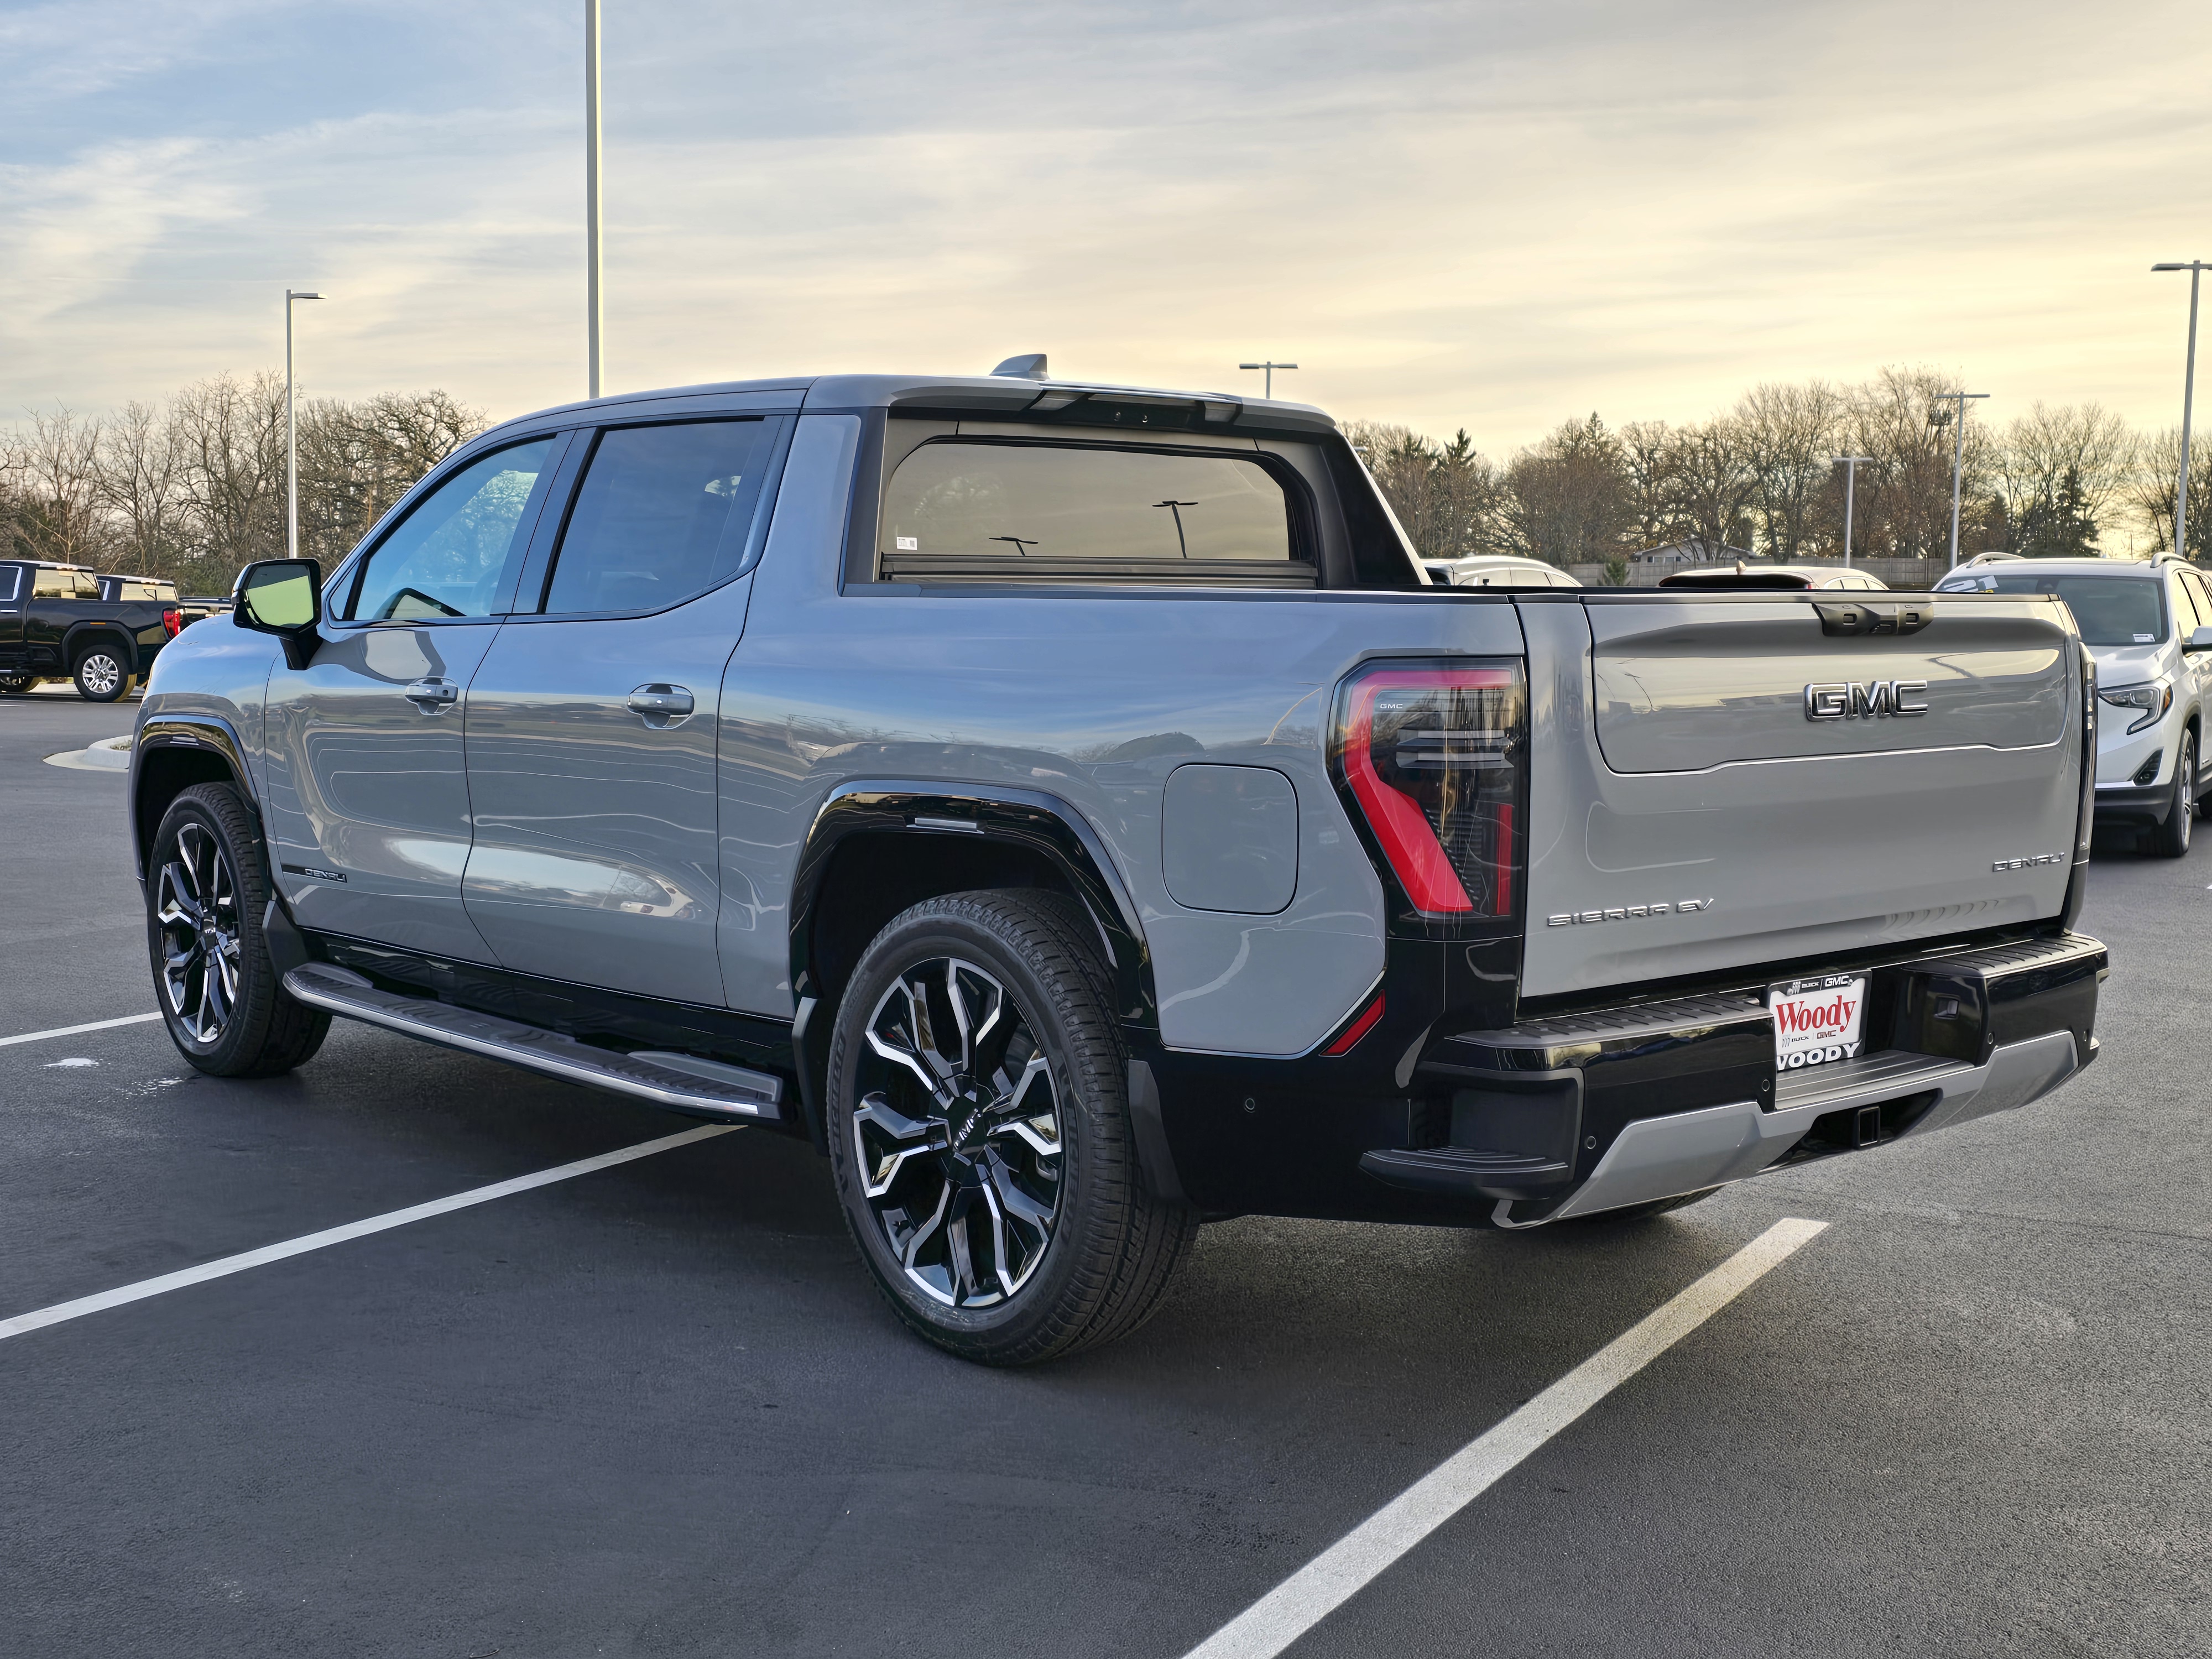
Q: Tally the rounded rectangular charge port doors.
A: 1